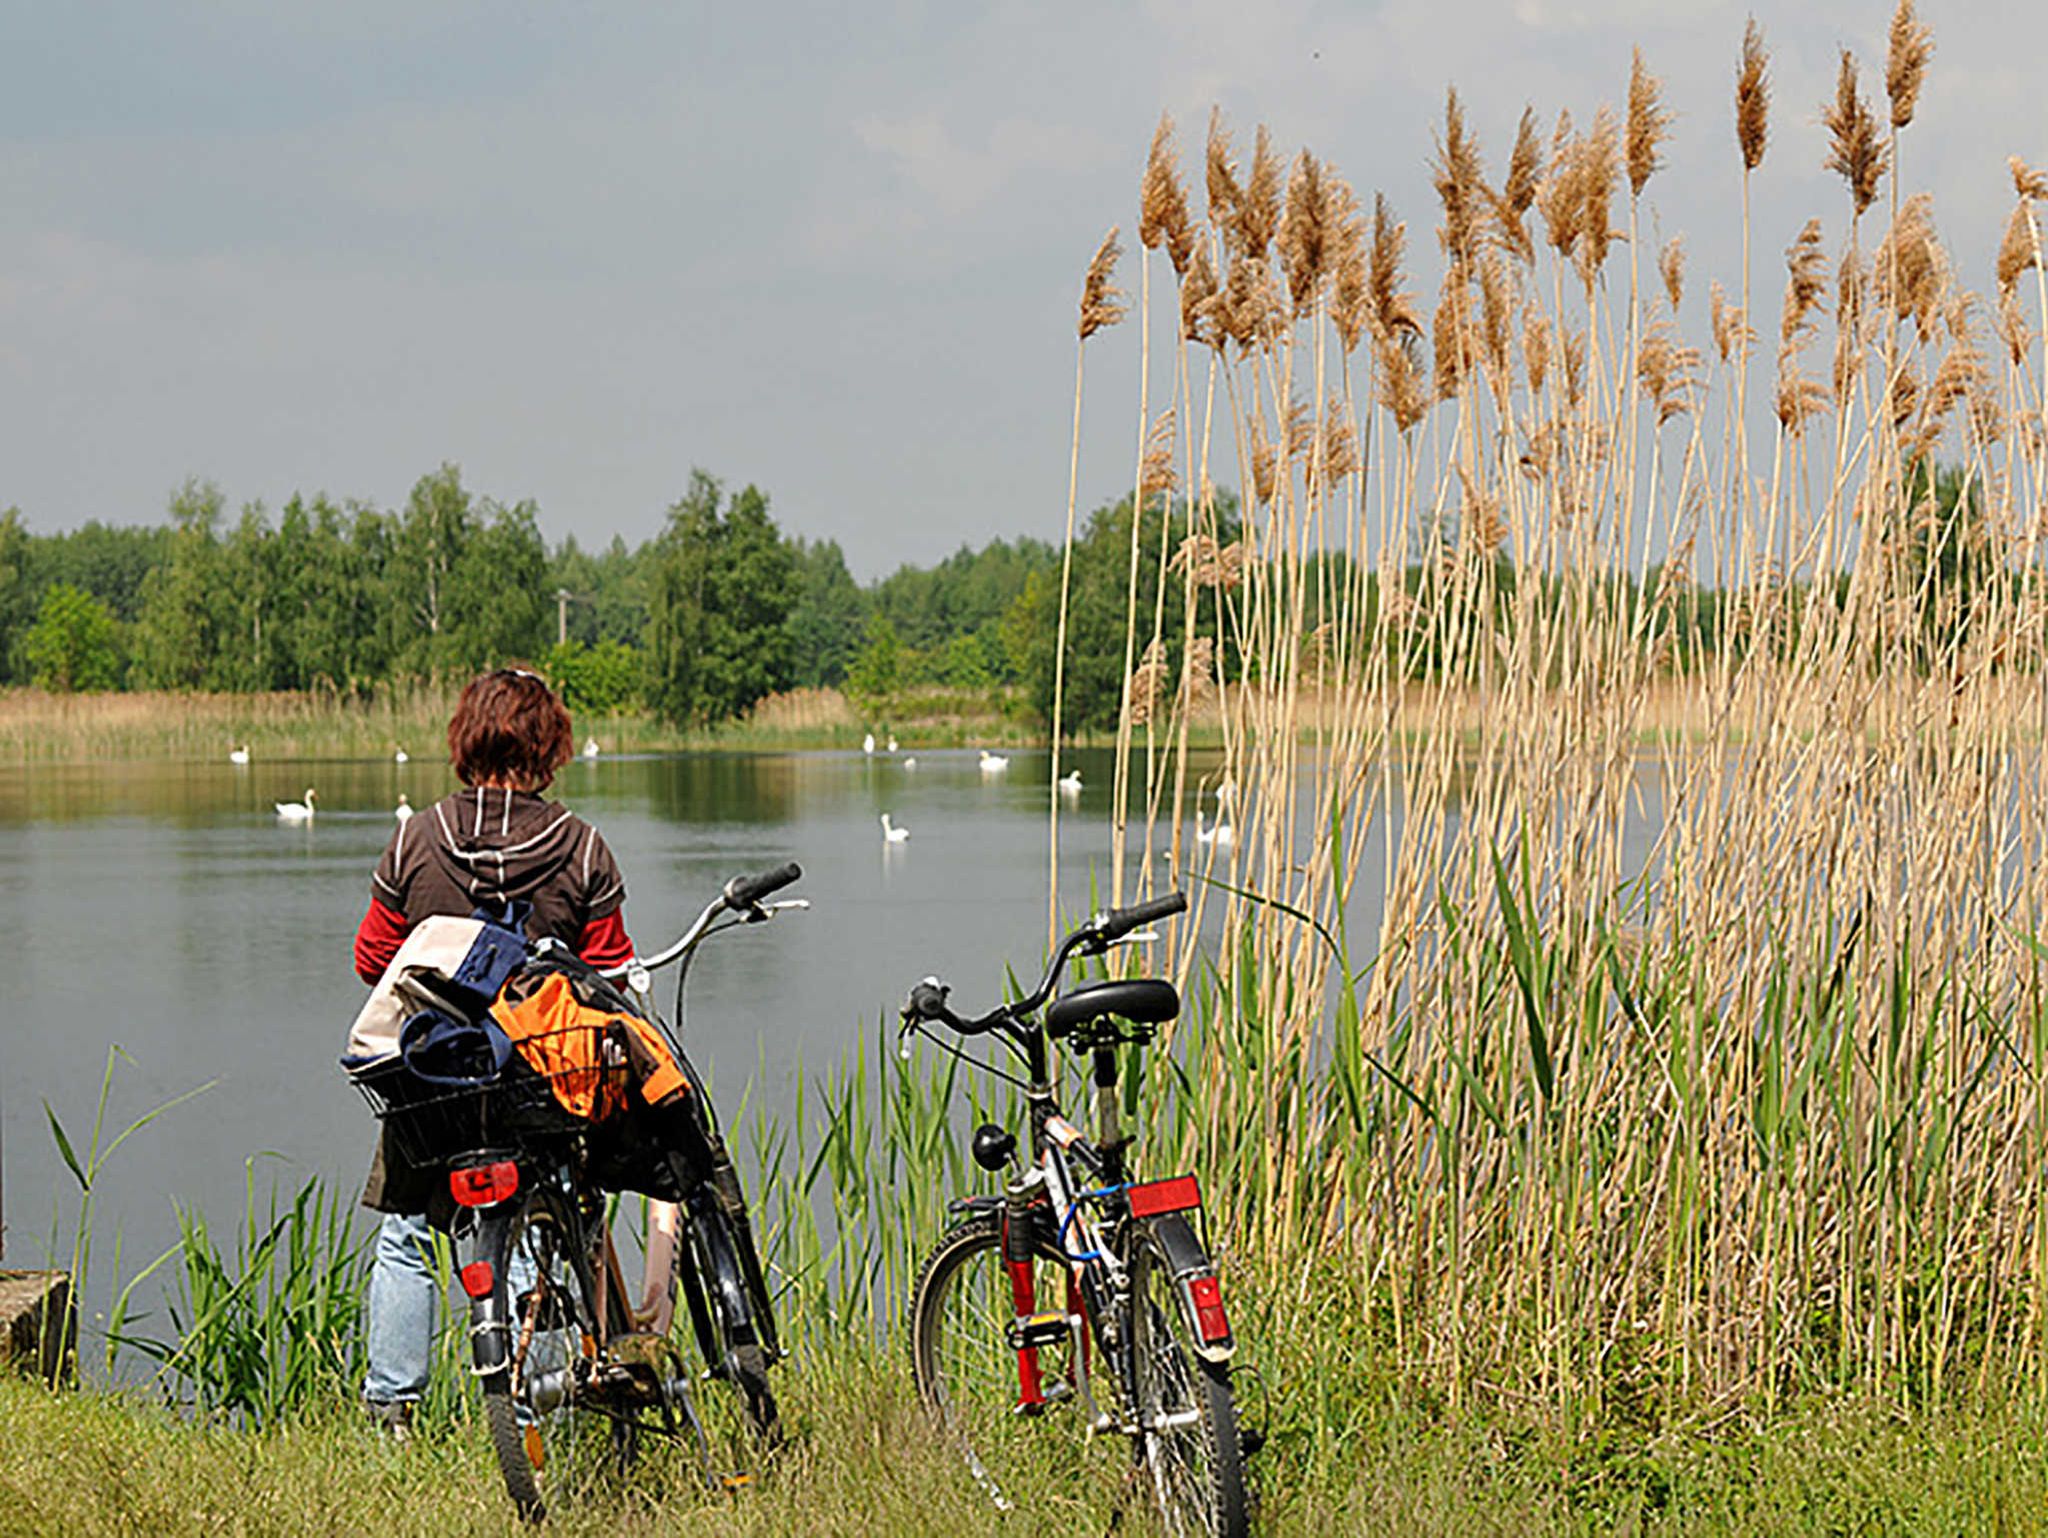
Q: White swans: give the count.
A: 13